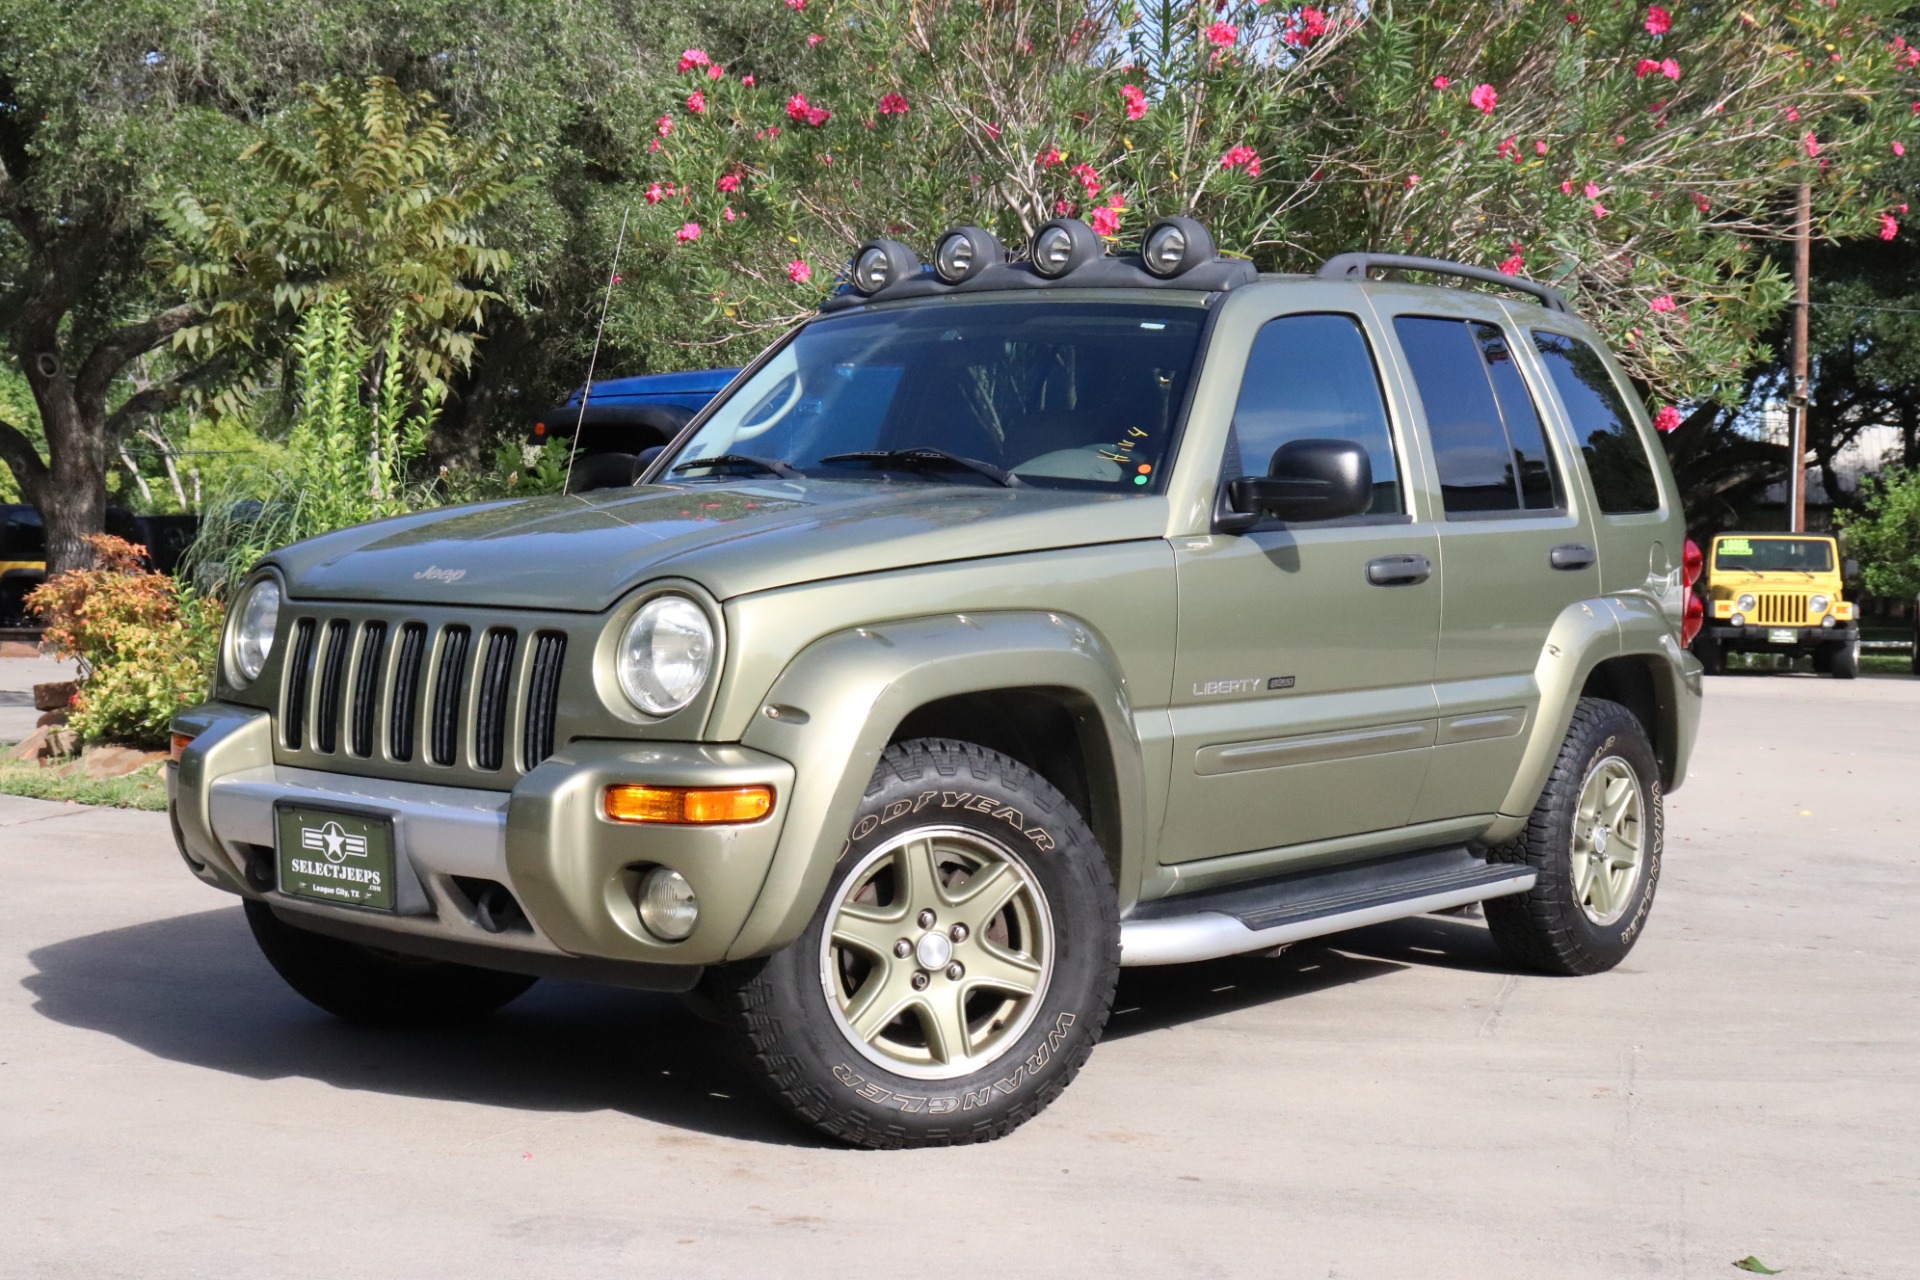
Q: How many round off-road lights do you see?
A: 4